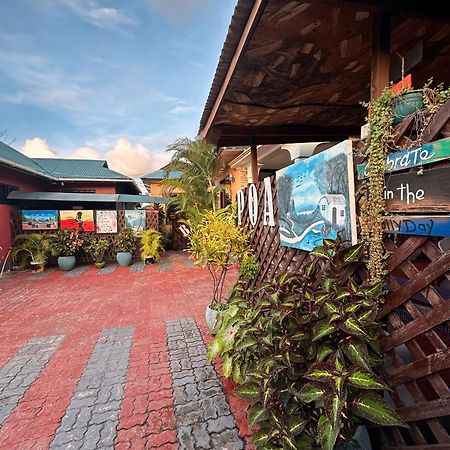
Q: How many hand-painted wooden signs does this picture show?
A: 3